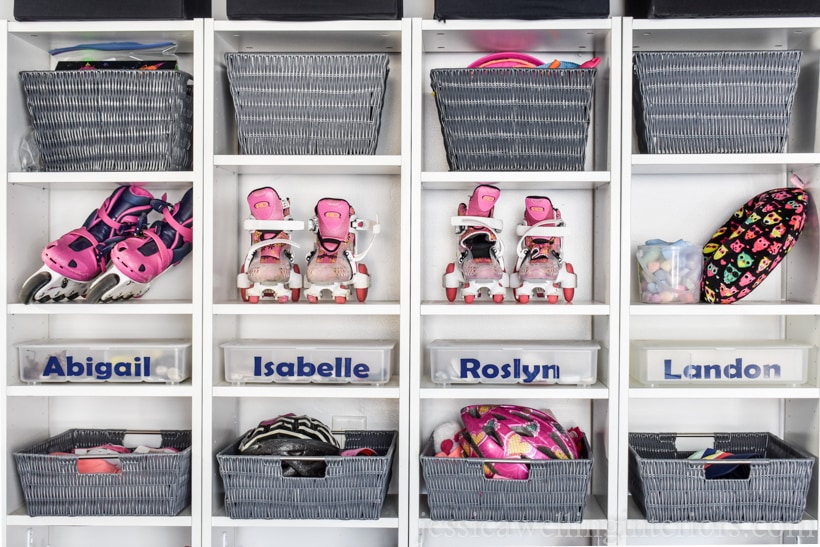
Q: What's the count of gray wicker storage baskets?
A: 8